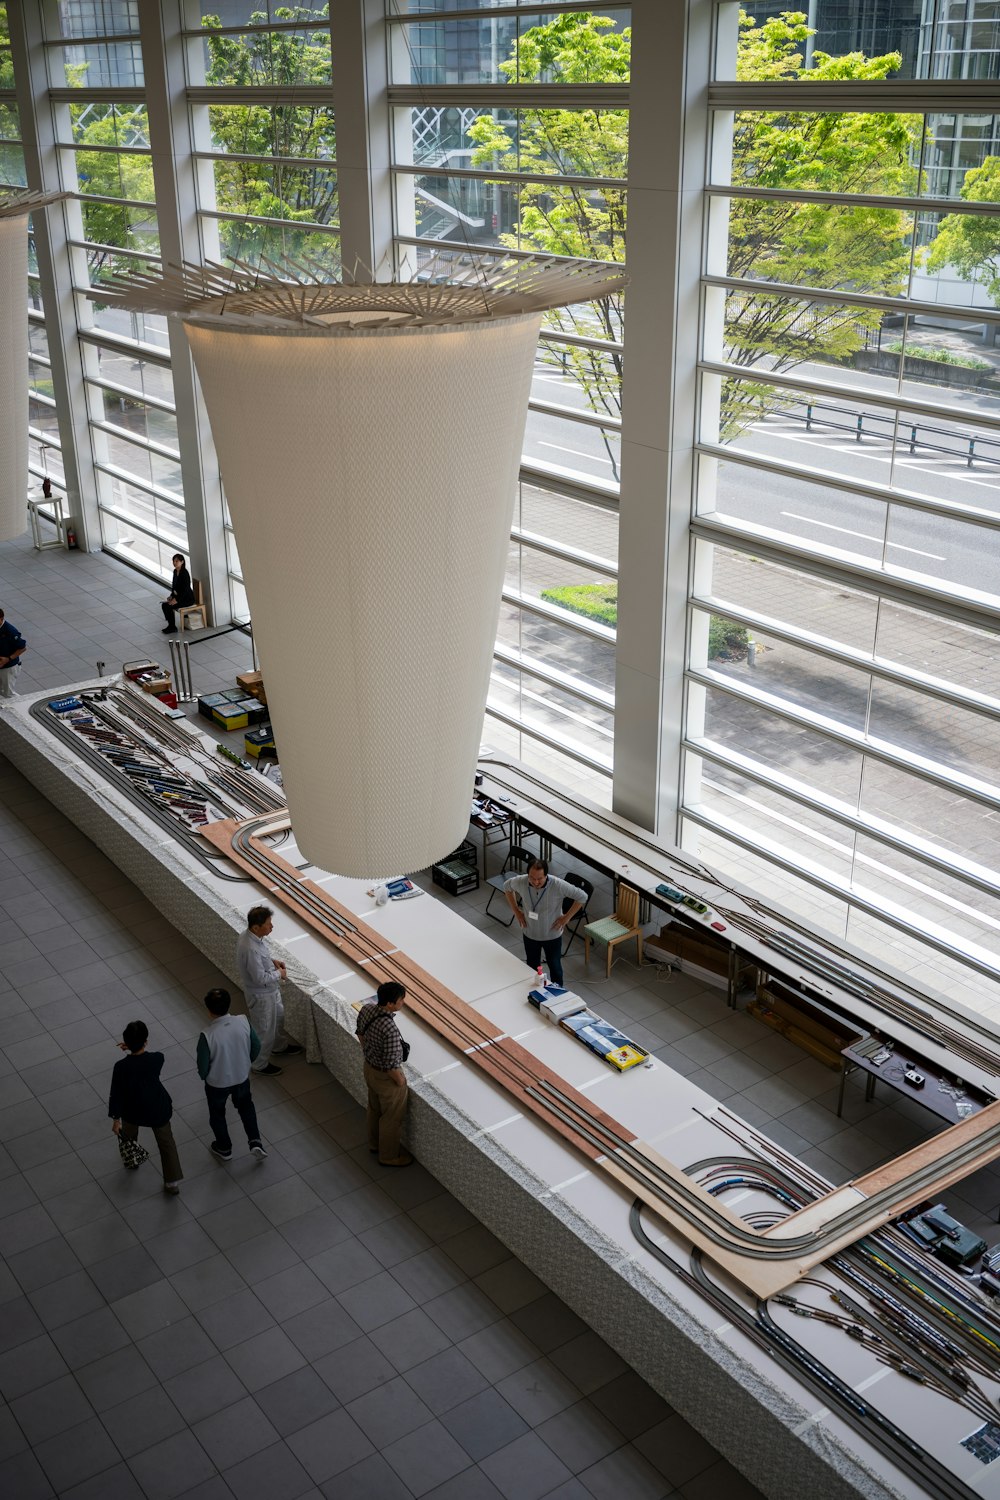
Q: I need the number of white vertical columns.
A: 4